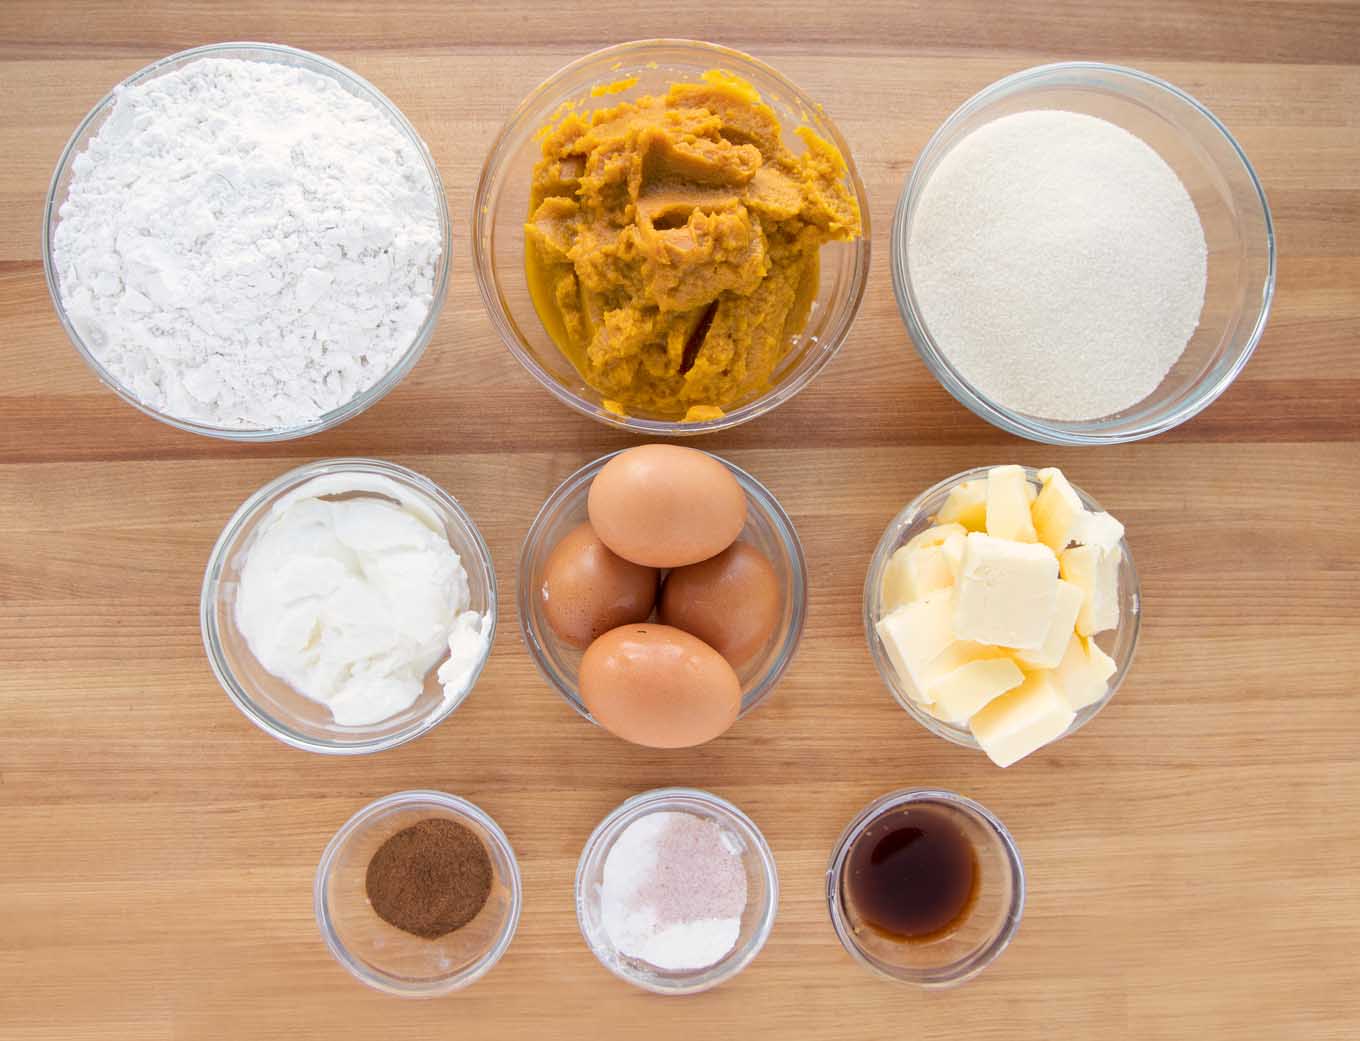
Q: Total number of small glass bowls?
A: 3